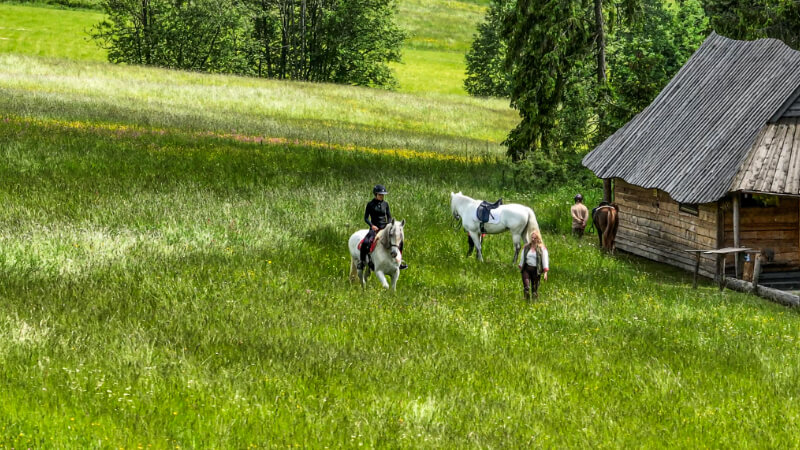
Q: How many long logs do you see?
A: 1